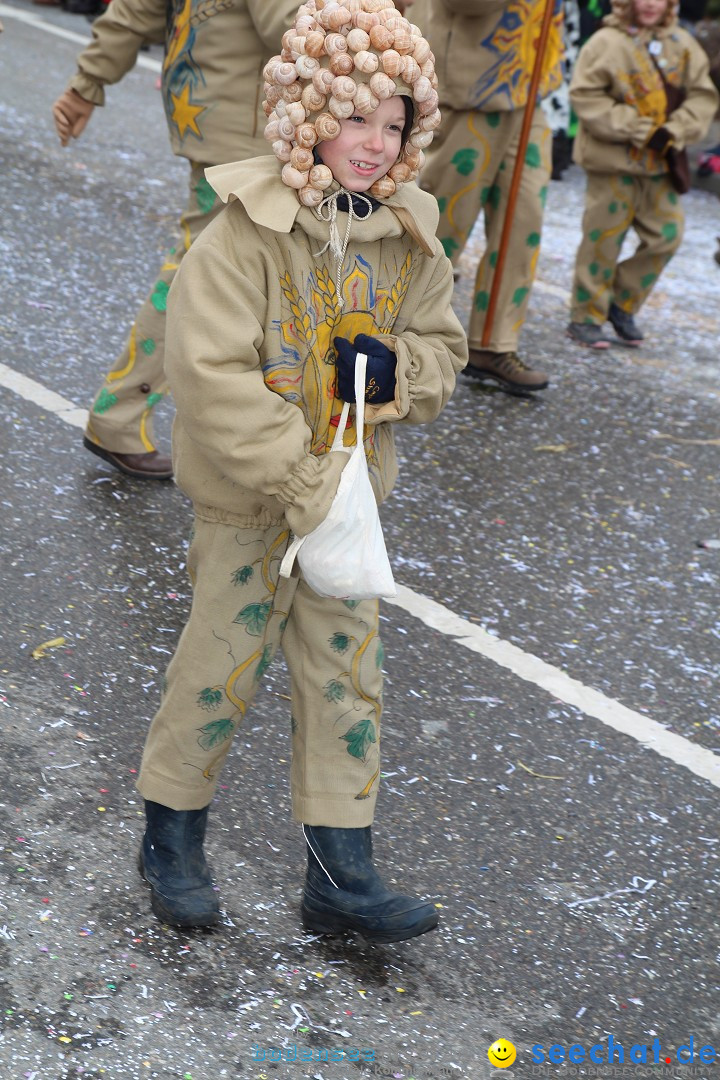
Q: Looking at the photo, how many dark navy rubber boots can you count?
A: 2